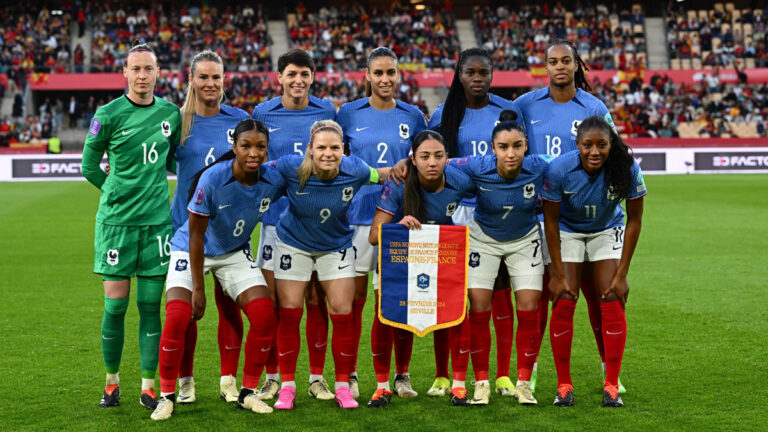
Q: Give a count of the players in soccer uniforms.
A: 11